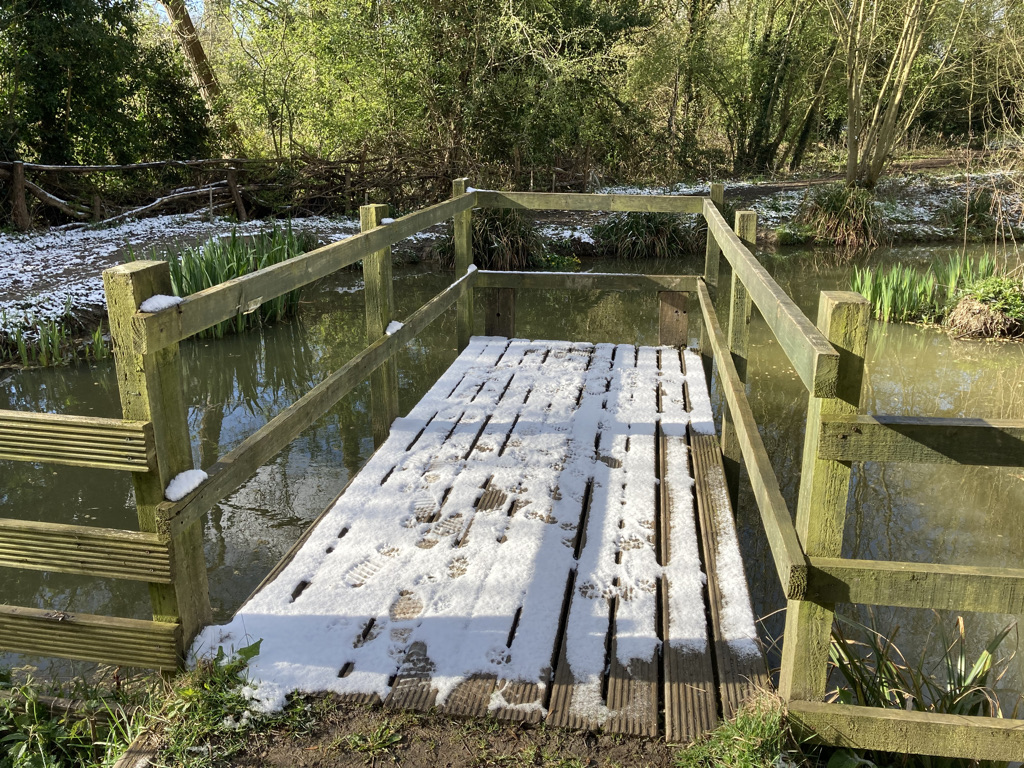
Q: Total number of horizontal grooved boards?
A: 3